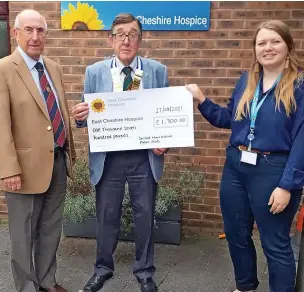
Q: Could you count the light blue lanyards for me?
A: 1